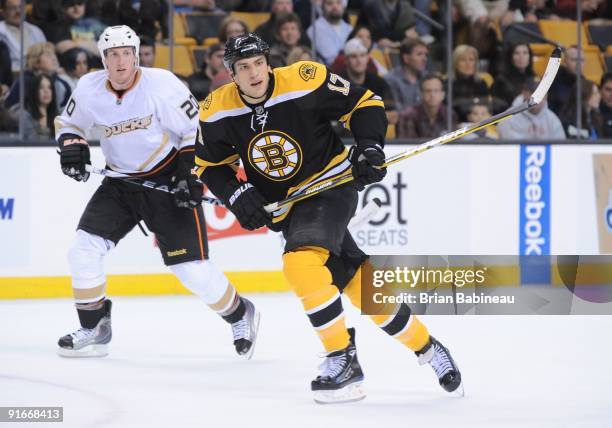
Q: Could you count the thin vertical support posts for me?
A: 5